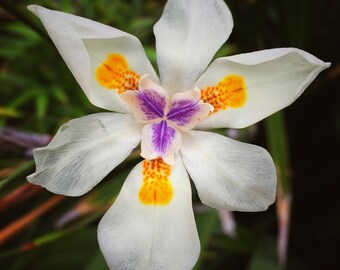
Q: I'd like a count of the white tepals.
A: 6